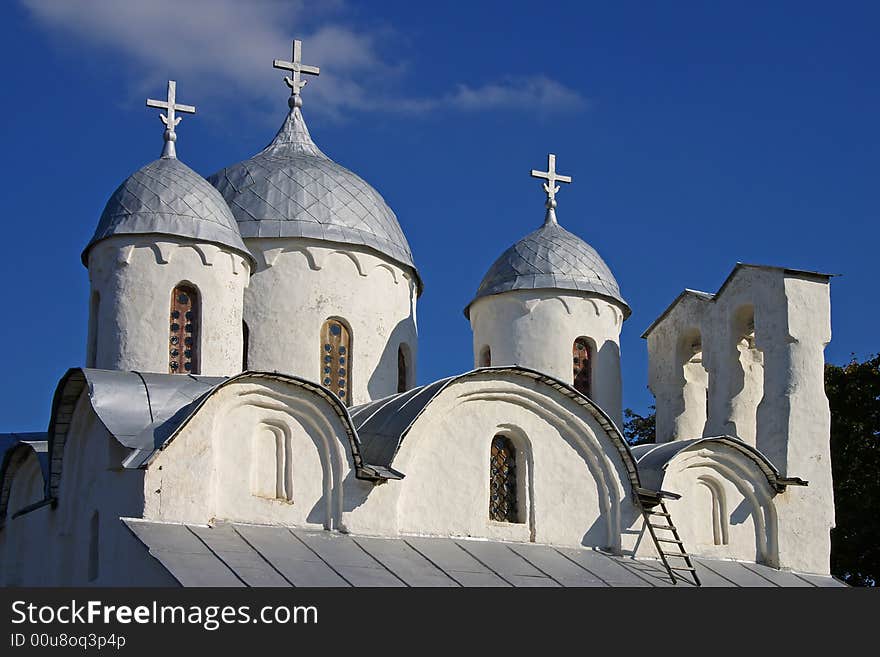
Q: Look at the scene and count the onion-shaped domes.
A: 3